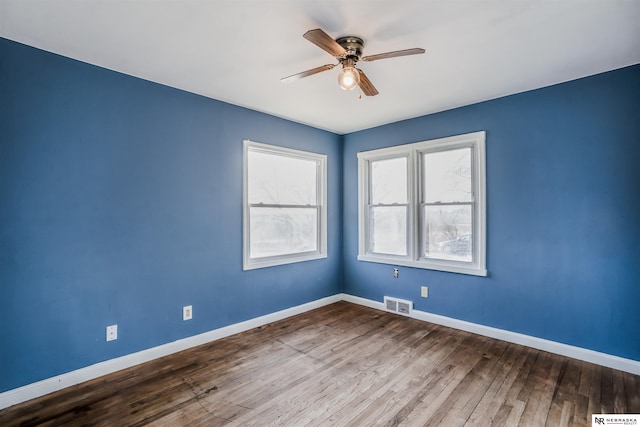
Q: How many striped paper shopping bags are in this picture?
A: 0